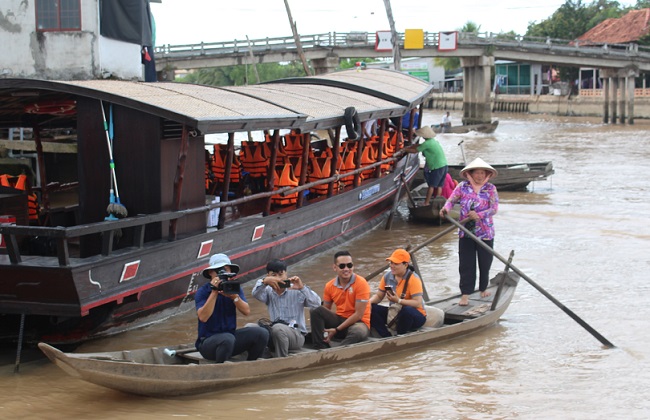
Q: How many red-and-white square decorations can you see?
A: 3